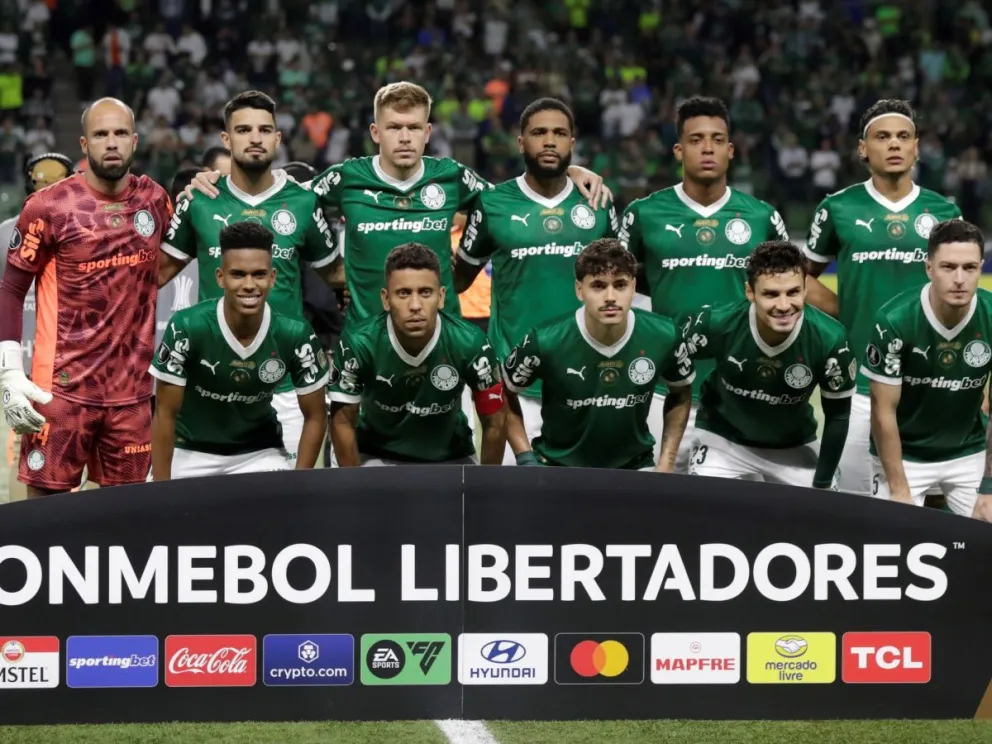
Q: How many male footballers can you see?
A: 11